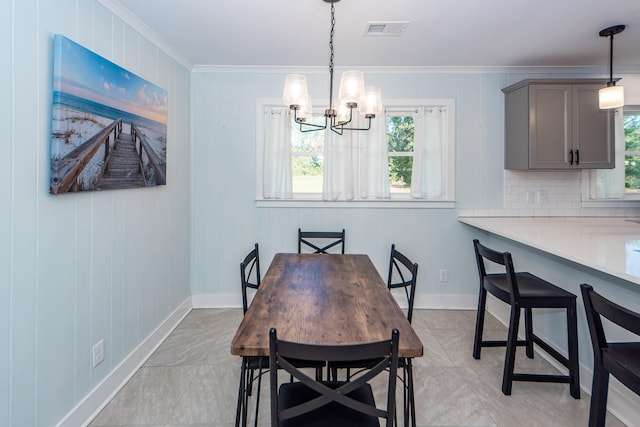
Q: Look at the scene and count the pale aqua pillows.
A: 0